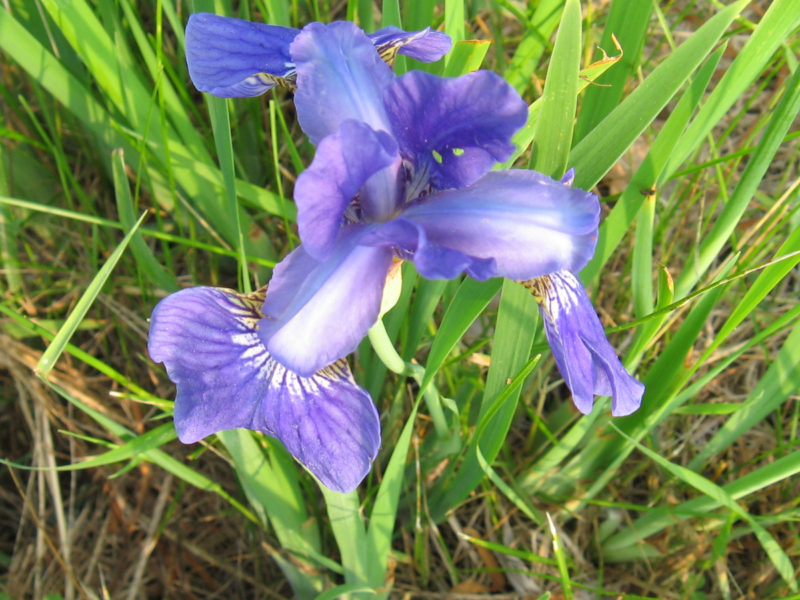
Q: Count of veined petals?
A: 3